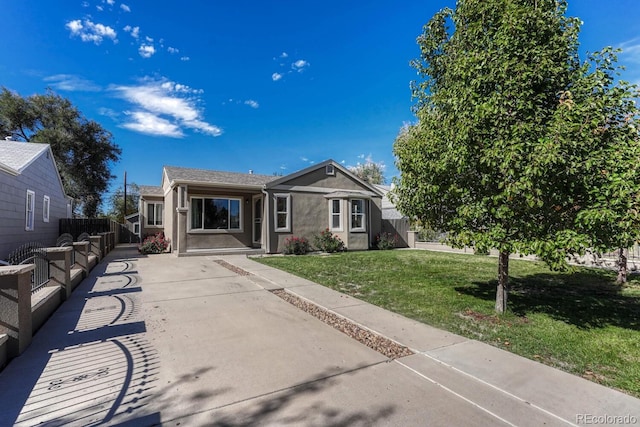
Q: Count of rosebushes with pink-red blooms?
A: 4